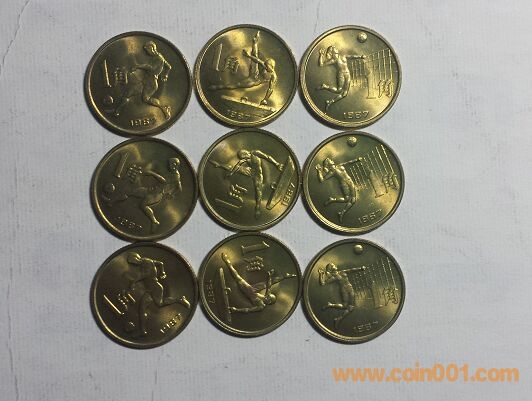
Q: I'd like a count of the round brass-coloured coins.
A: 9